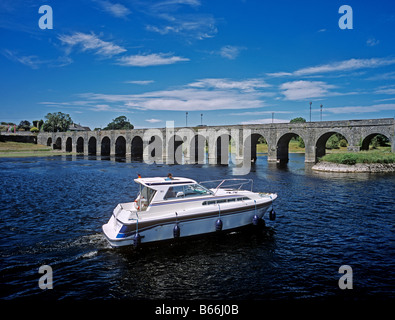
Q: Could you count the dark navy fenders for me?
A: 5